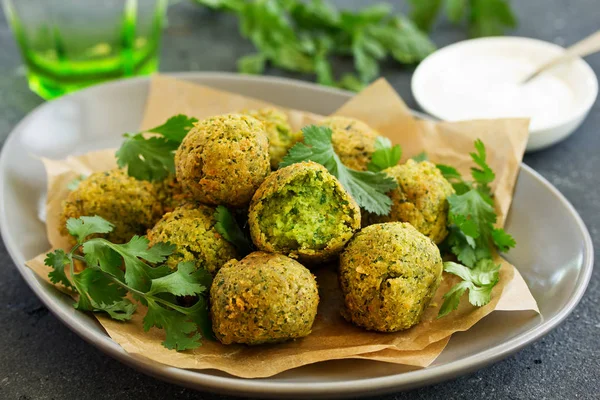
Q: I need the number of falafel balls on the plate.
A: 10